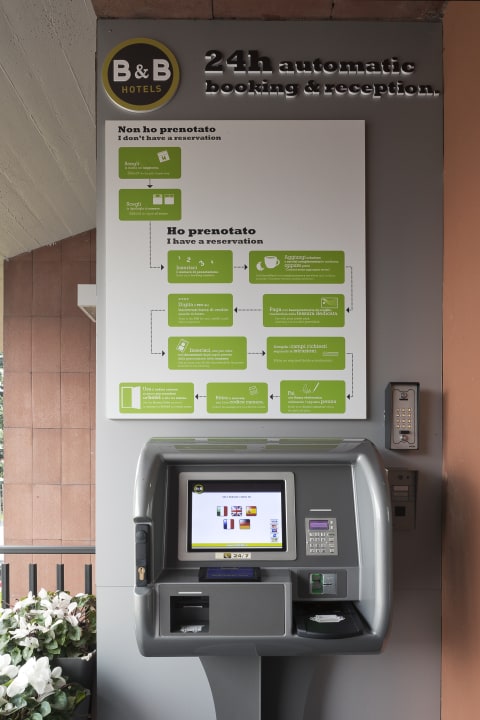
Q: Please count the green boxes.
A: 11